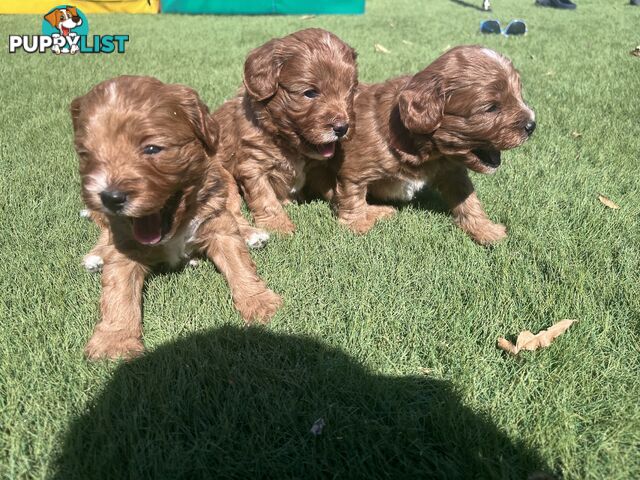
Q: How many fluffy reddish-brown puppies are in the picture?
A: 3